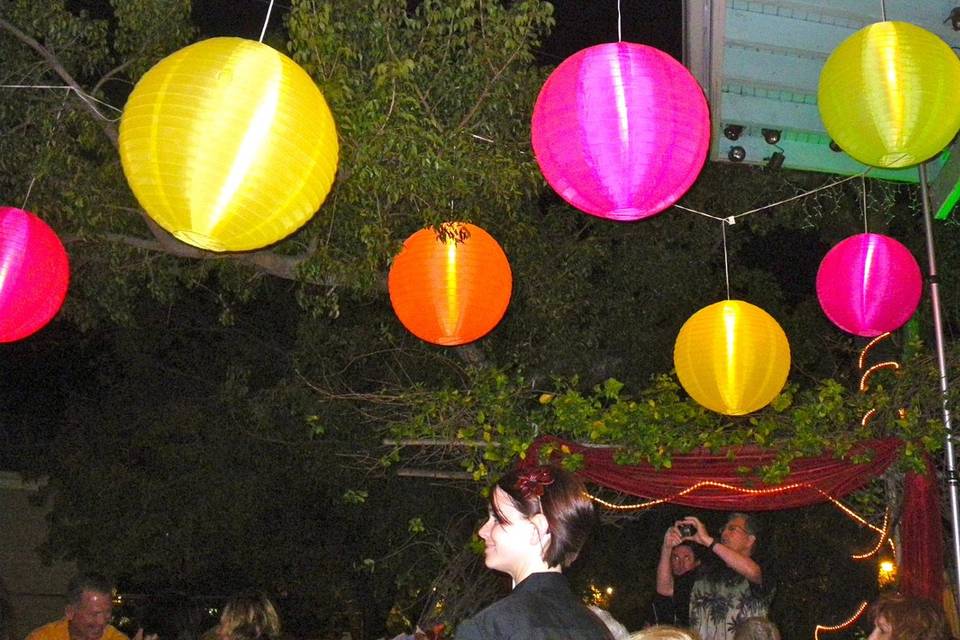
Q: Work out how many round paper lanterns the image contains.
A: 7